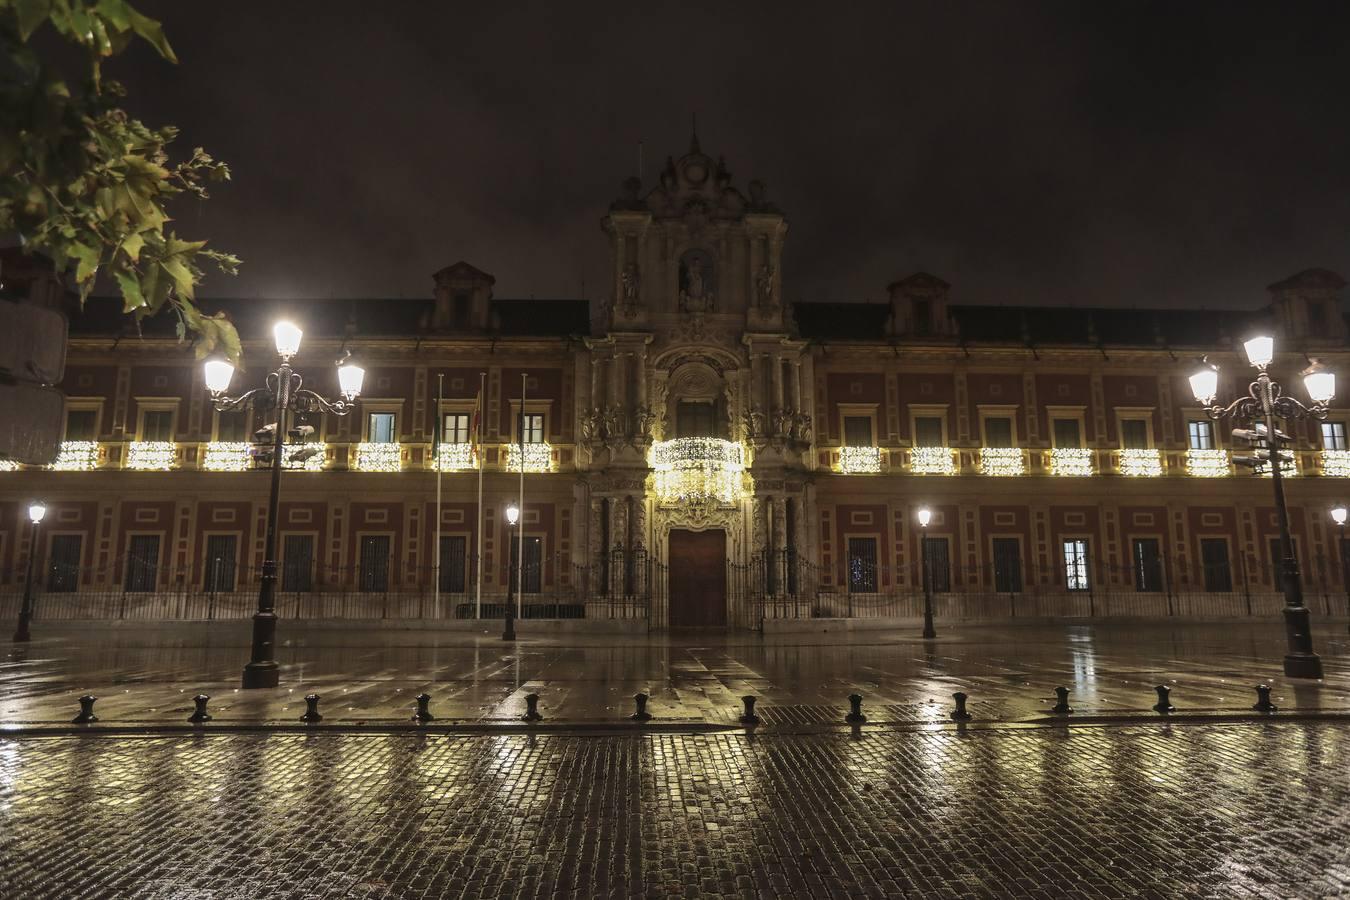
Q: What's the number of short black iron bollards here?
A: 12